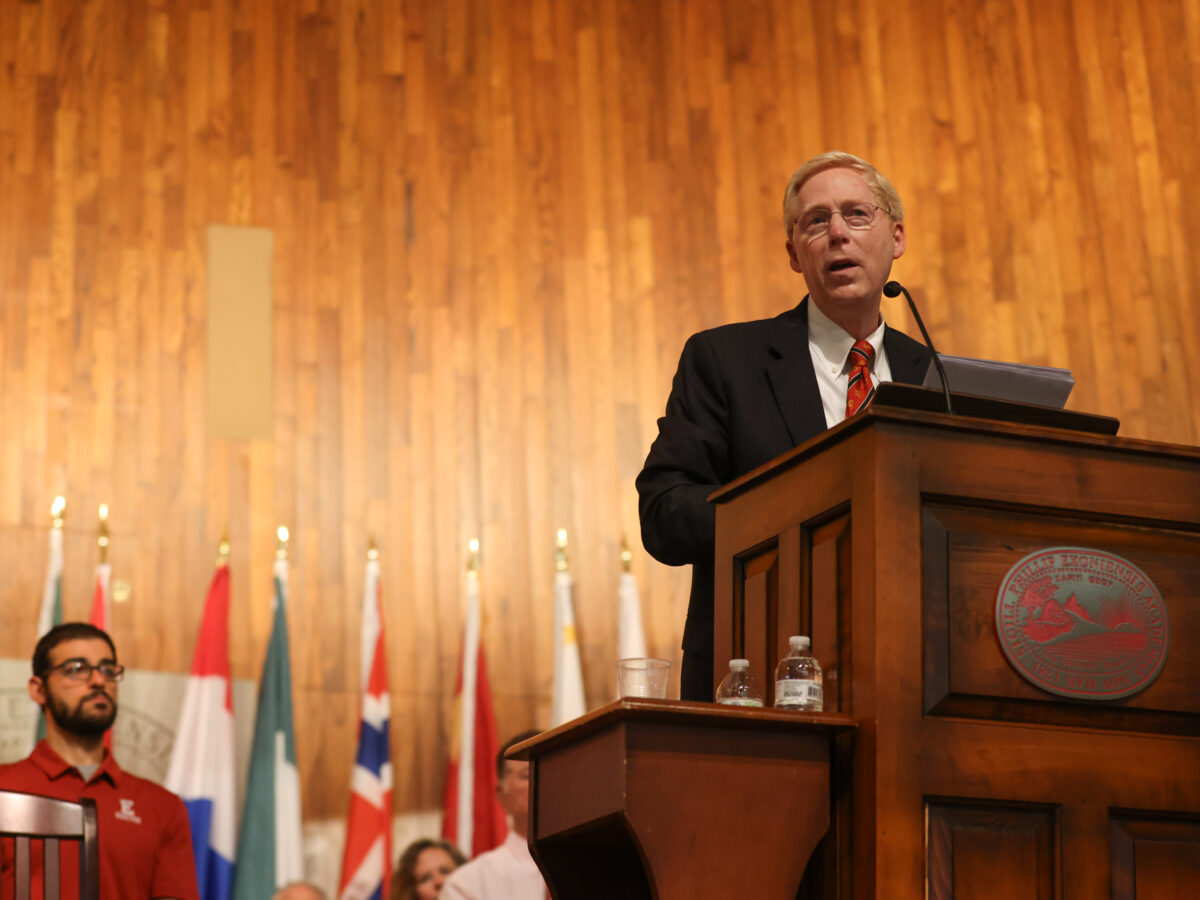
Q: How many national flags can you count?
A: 8